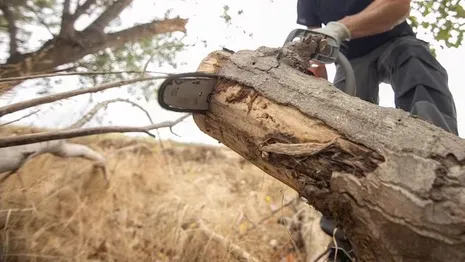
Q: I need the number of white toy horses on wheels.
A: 0